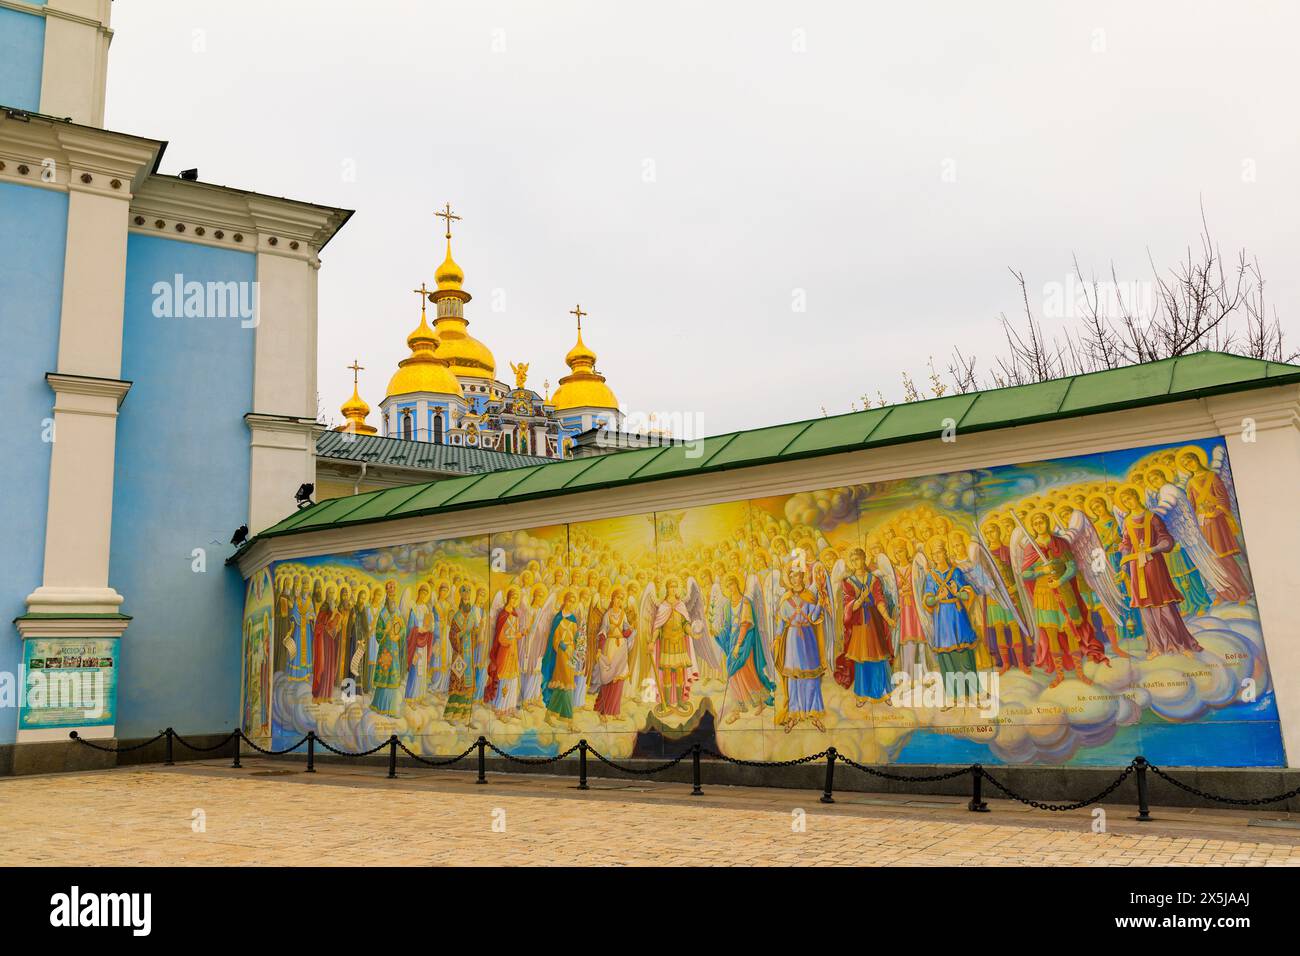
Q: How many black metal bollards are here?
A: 10